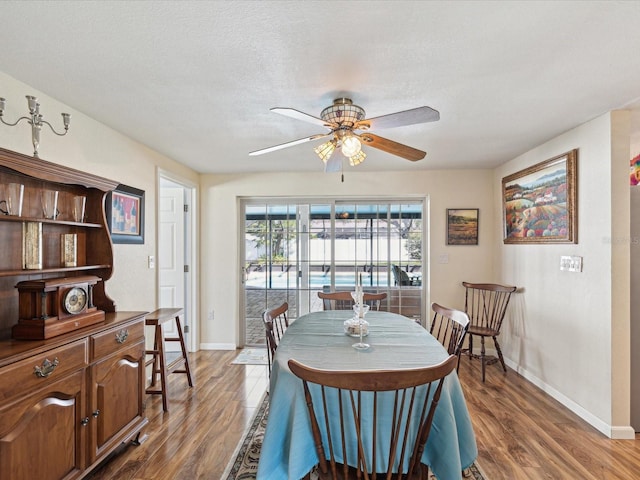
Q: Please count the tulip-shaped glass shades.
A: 3